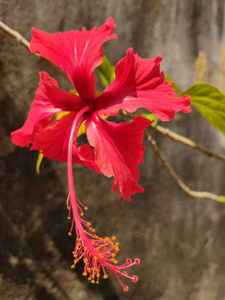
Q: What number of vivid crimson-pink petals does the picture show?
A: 5